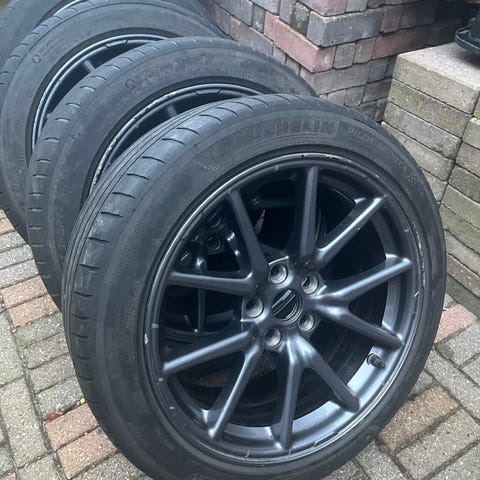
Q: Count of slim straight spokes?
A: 10